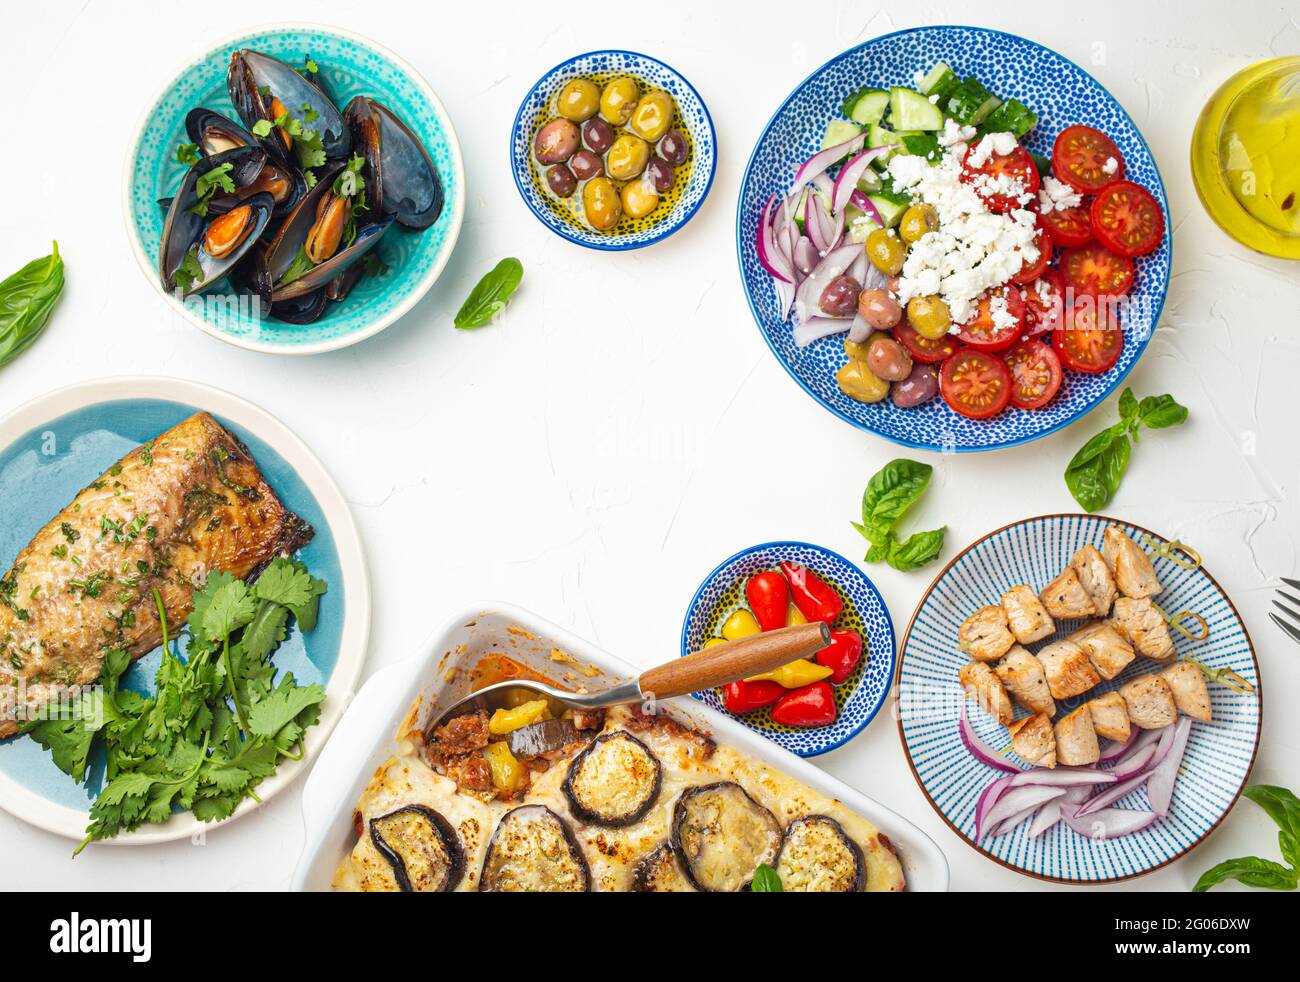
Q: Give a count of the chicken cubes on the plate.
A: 15